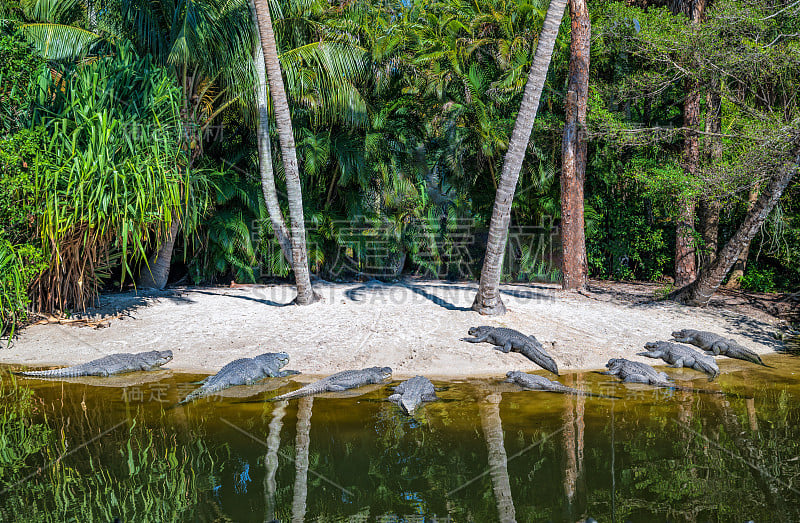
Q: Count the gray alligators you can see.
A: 9